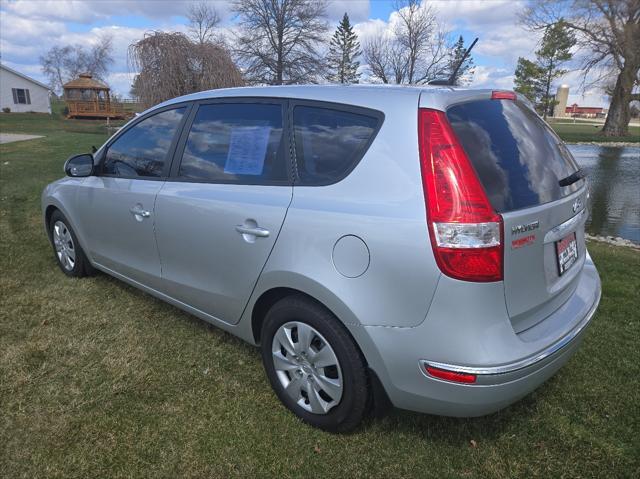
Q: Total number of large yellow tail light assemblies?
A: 0